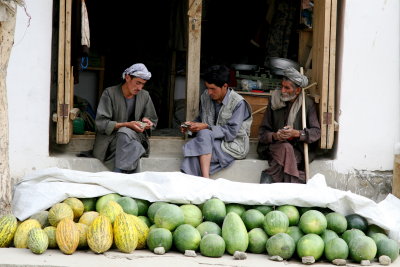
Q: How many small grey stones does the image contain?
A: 8